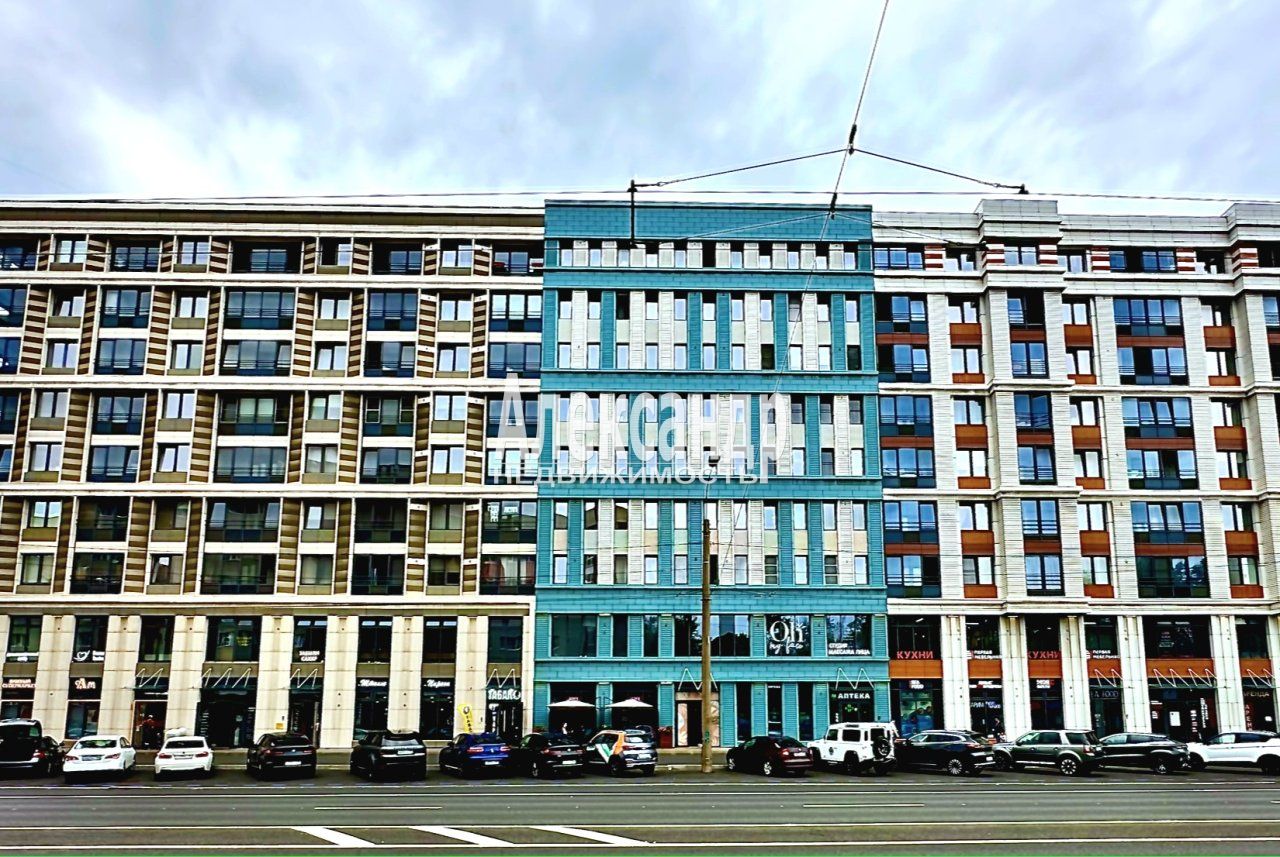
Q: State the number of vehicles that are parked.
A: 14